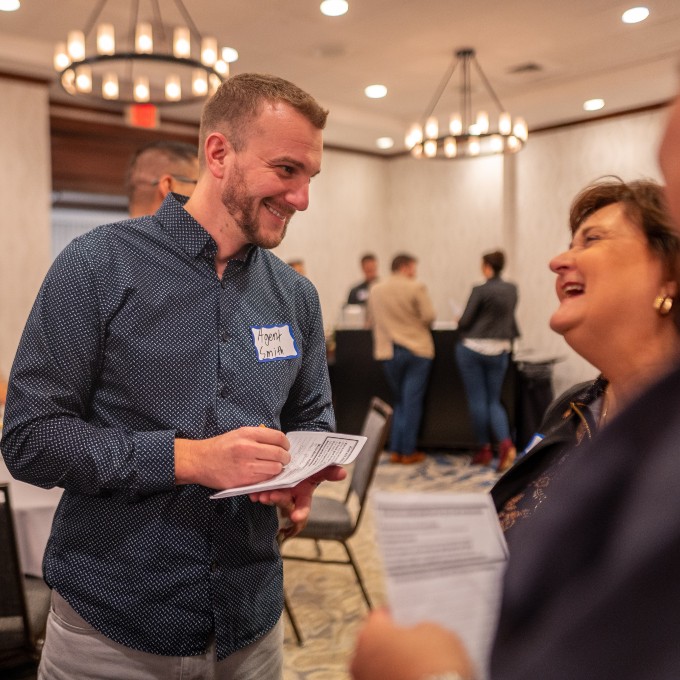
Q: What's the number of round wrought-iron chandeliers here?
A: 2